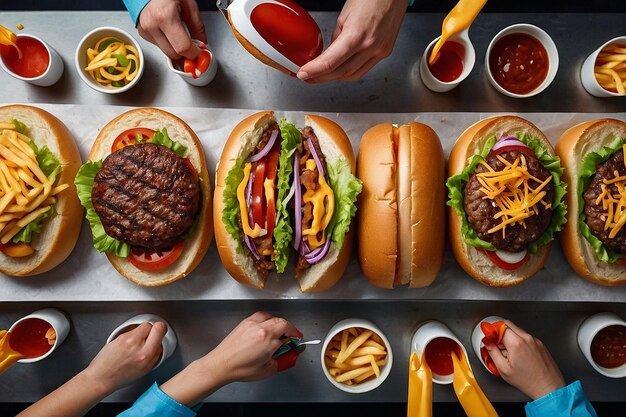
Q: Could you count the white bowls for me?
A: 12